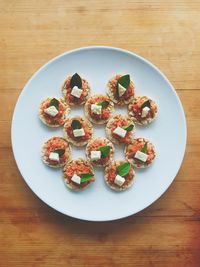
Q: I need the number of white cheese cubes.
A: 12